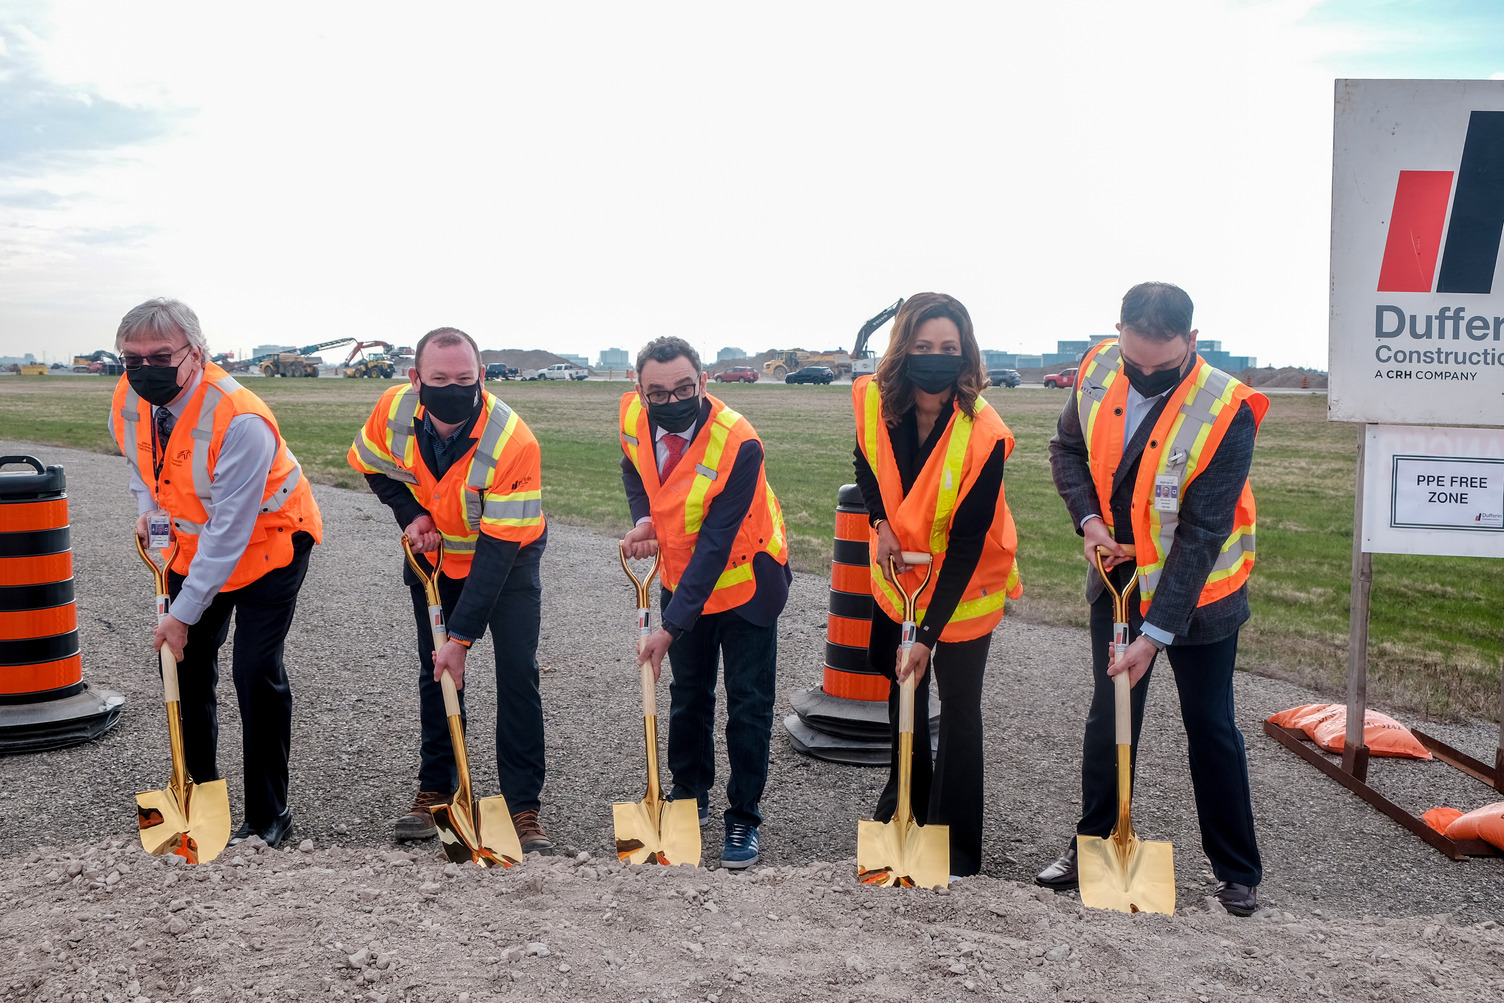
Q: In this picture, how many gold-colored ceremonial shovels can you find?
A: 5